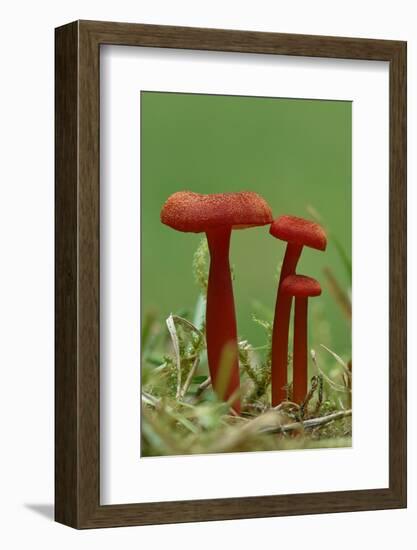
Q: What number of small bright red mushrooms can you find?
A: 3